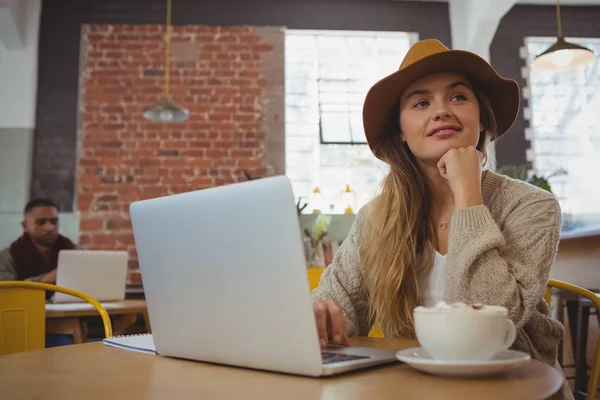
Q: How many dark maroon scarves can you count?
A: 1